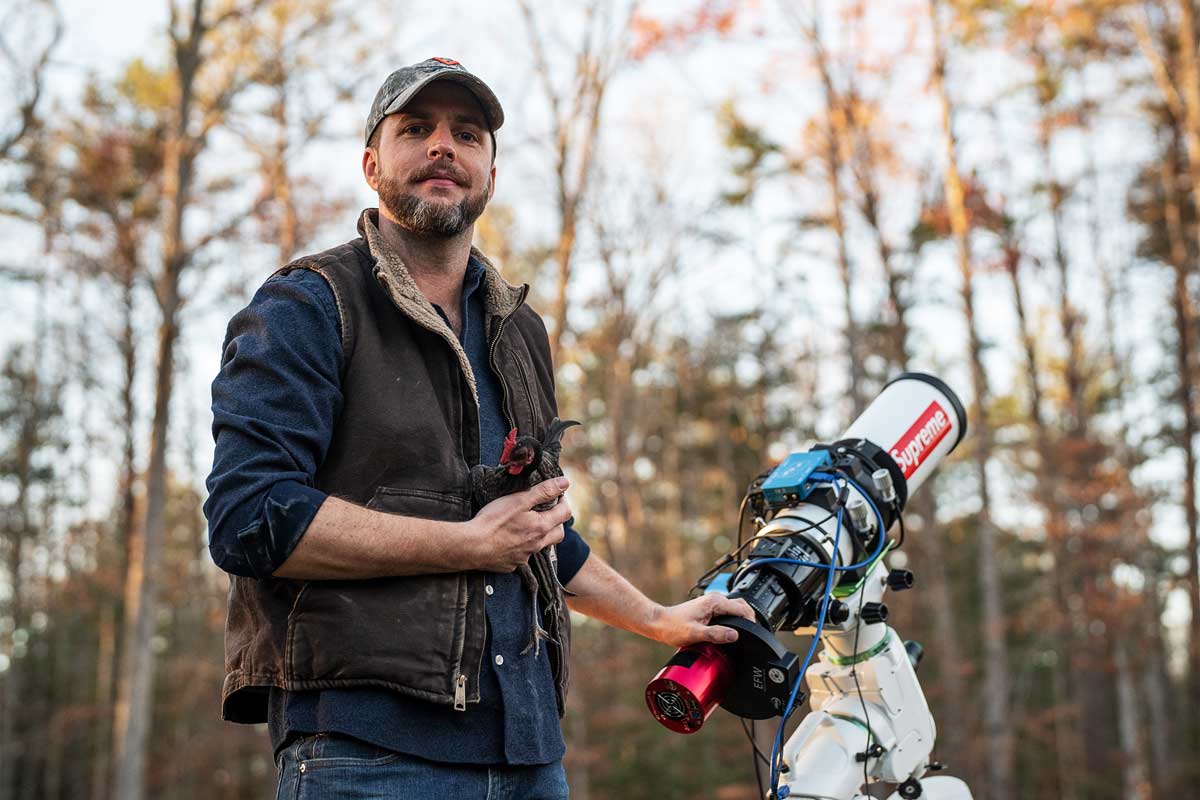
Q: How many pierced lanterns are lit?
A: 0